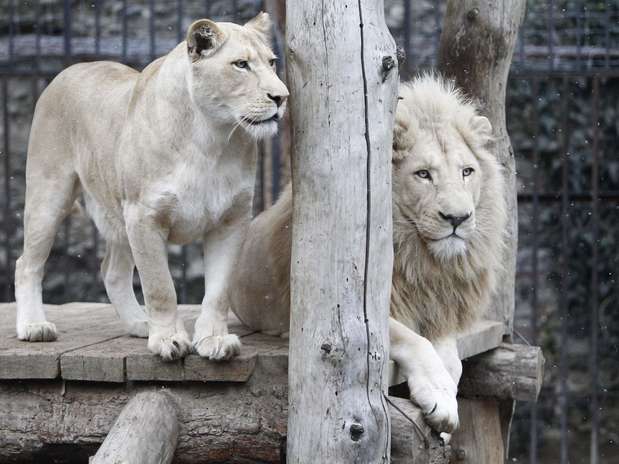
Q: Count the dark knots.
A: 3